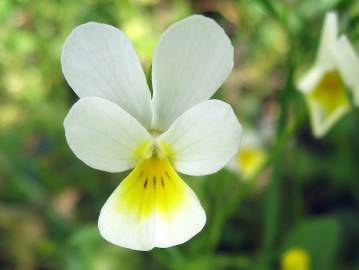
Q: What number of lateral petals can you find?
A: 2